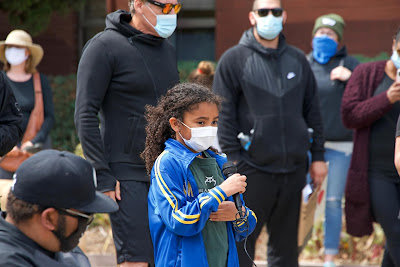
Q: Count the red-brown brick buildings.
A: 1